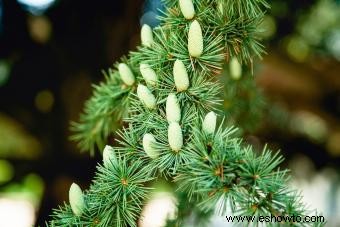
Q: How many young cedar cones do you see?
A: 14